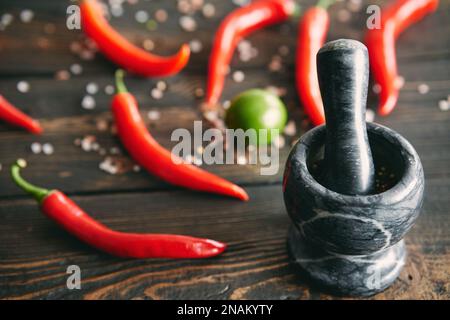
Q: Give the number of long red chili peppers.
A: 7